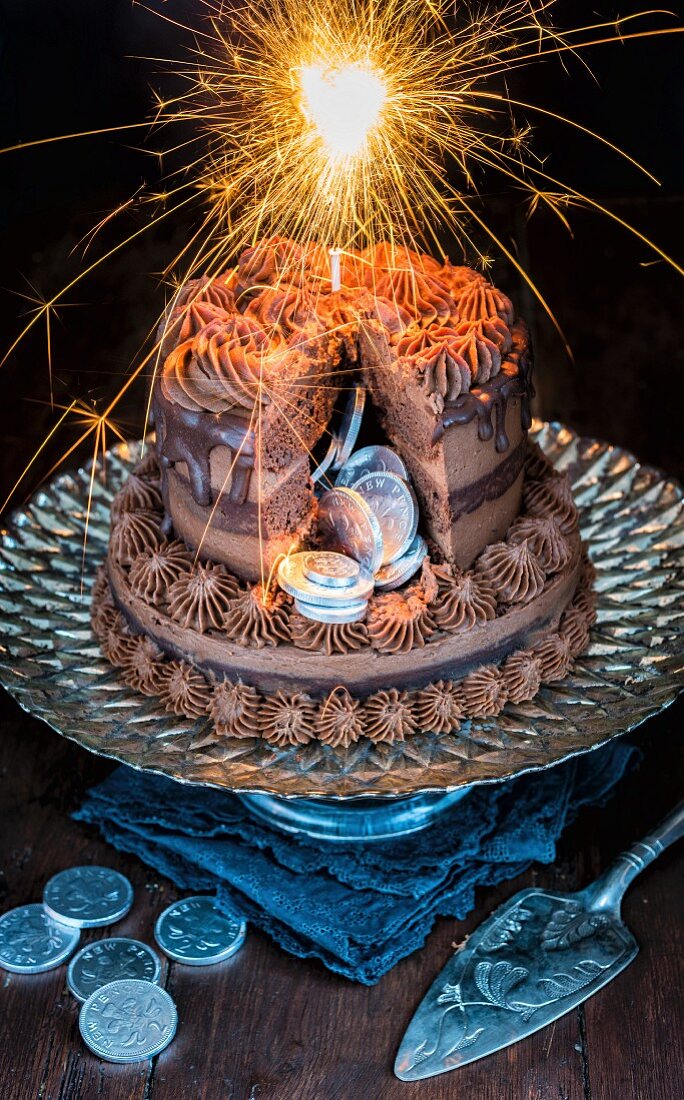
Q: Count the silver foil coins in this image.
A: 14